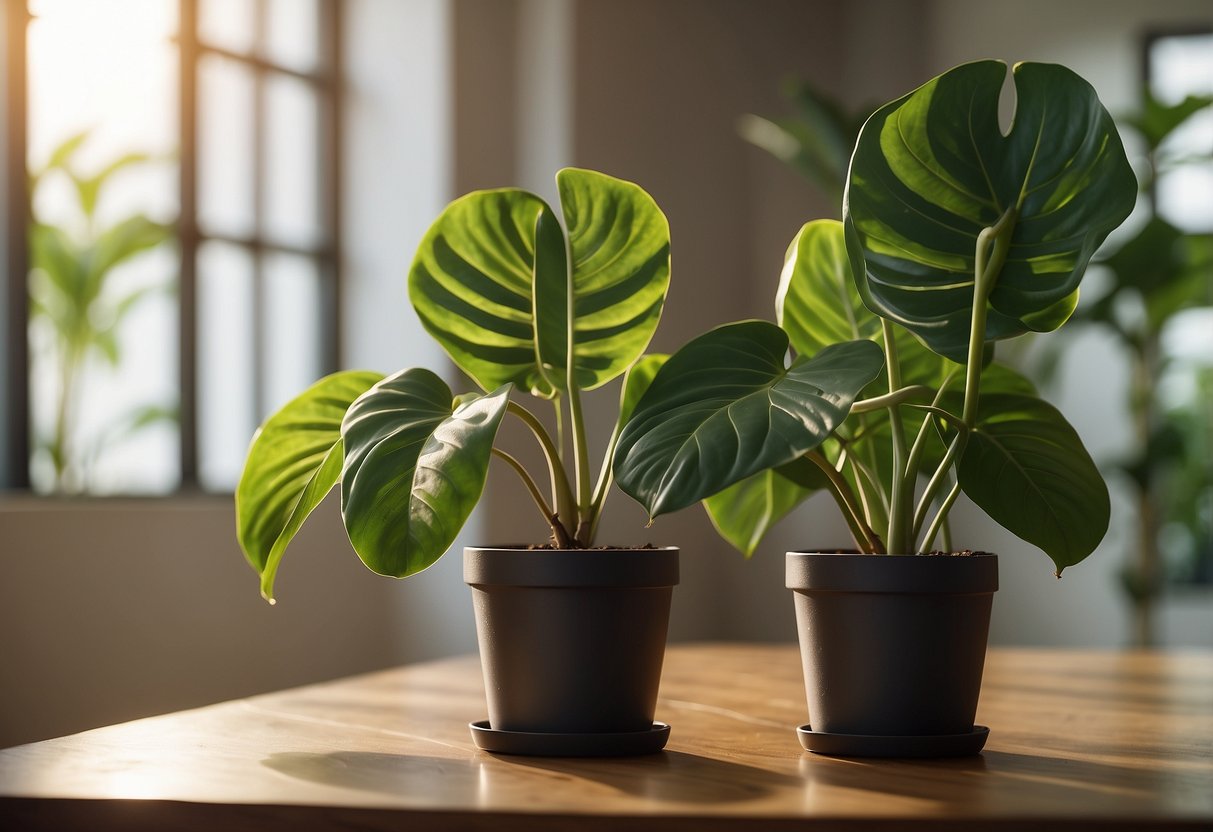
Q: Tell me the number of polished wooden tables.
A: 1